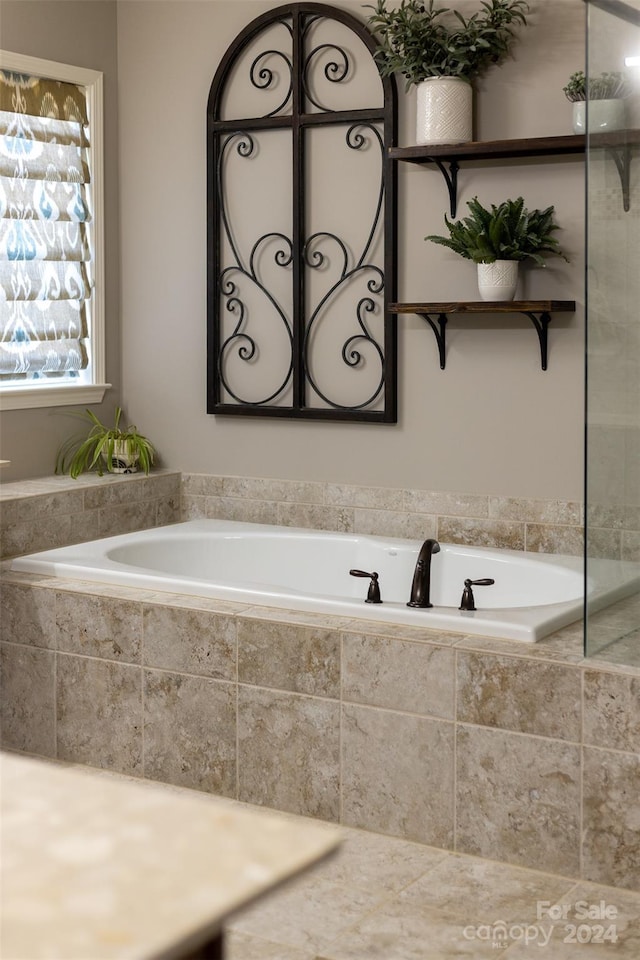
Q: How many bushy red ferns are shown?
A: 0